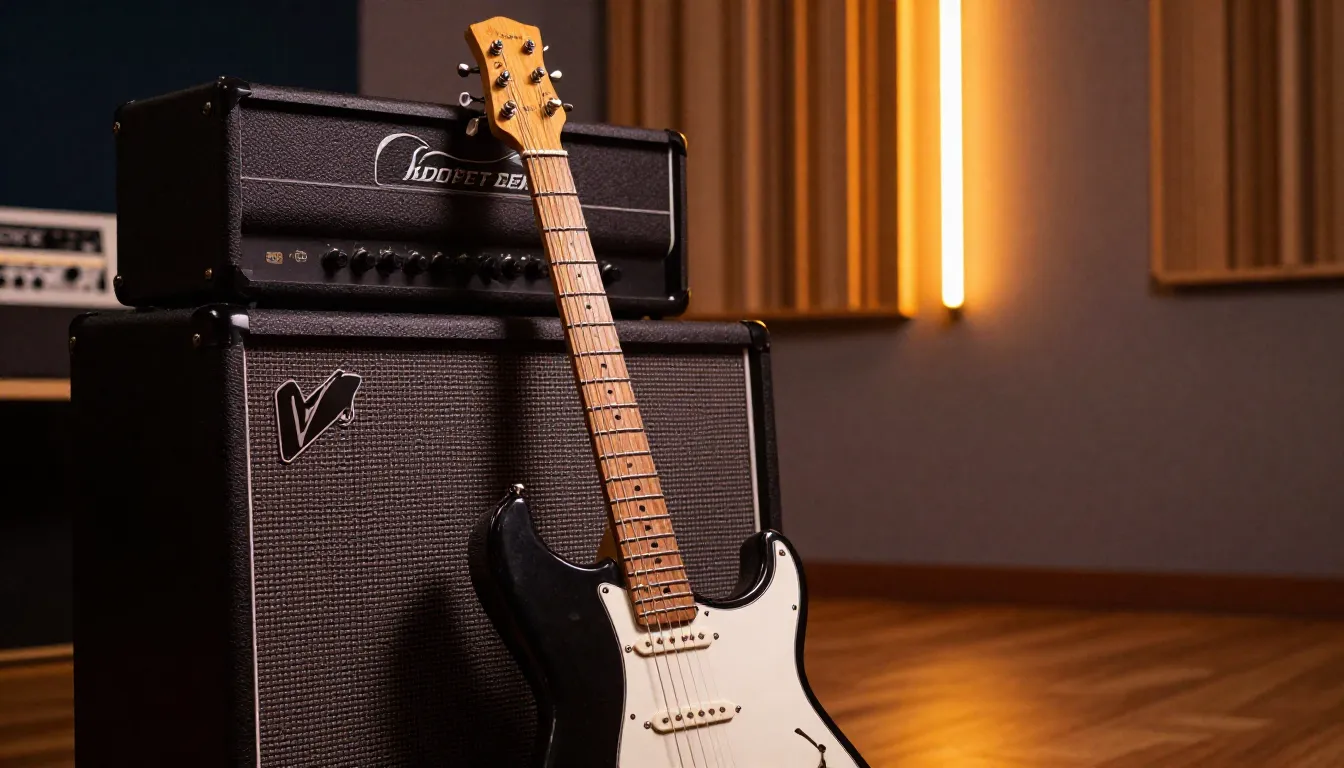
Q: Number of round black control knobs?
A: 10